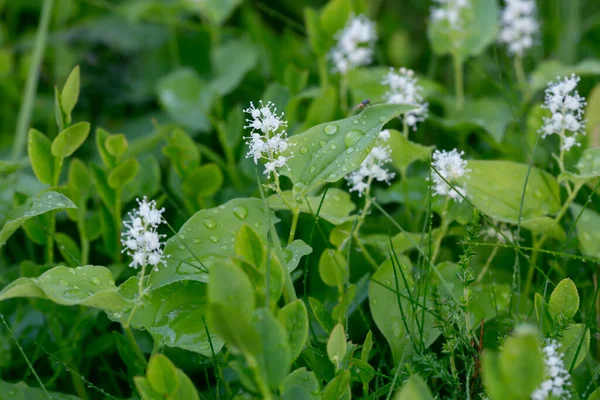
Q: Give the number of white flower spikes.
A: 10